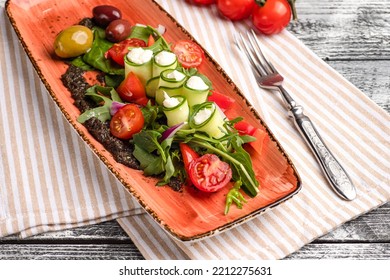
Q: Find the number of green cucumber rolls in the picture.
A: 6